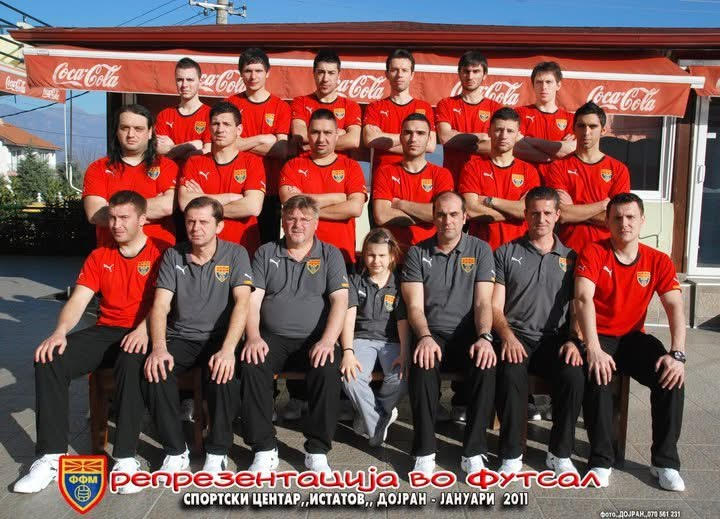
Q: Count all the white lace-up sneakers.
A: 12